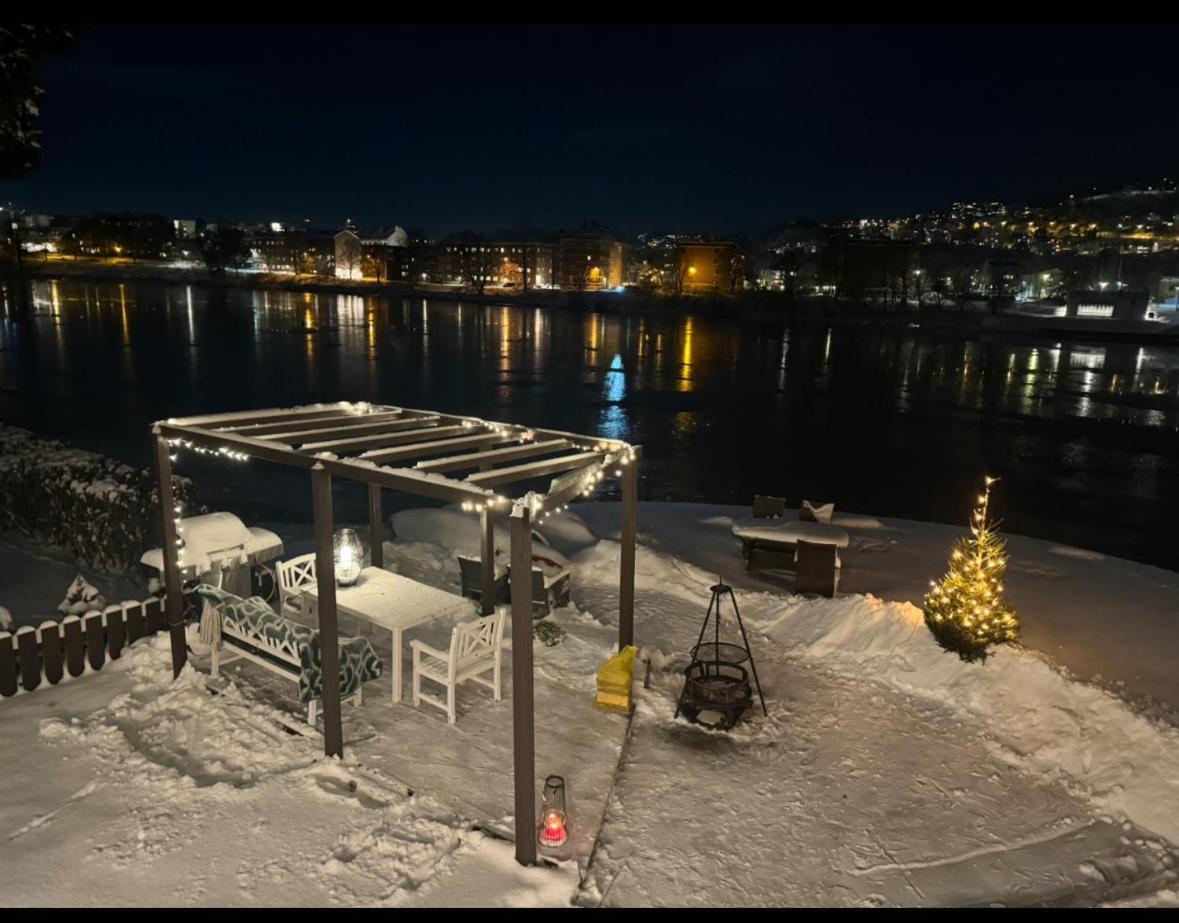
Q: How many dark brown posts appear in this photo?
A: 6